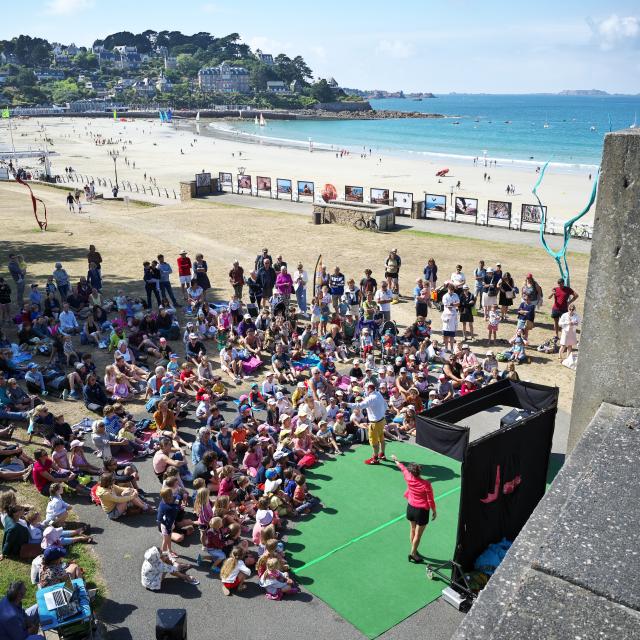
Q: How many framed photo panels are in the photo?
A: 13